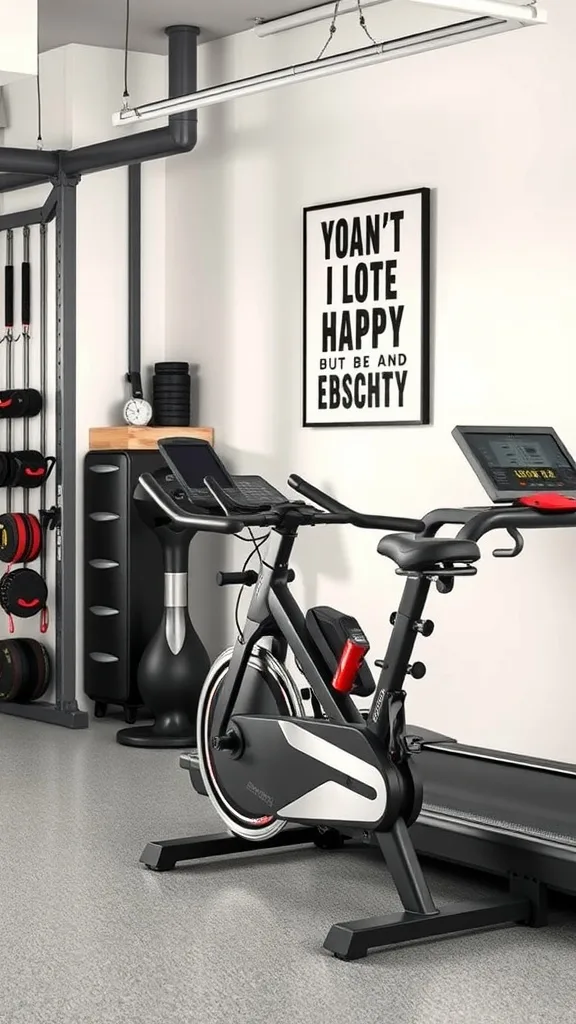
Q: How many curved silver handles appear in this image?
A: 5